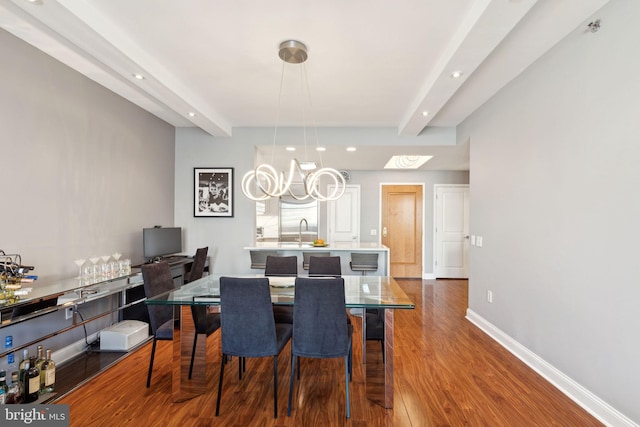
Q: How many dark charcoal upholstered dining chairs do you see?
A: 6